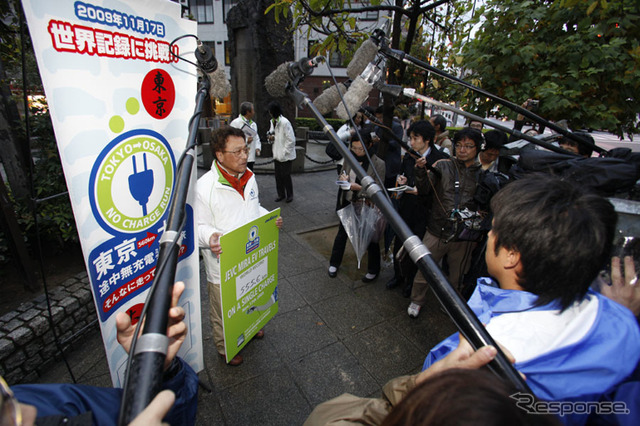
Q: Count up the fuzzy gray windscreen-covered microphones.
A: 5